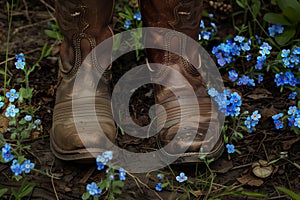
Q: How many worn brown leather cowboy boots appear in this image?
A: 2